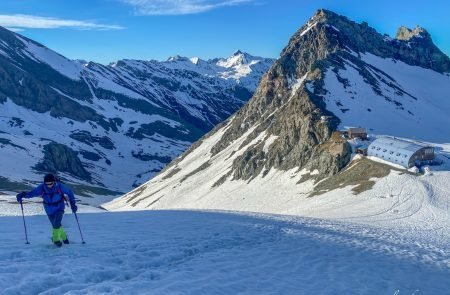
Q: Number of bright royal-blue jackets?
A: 1